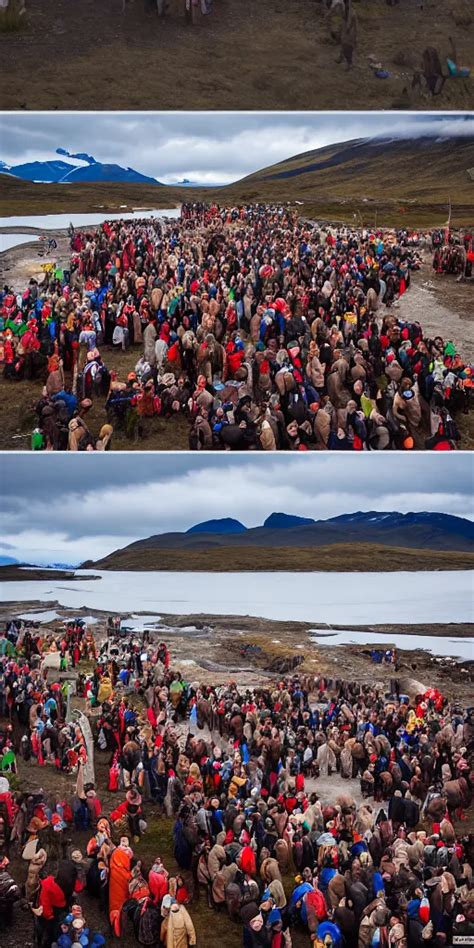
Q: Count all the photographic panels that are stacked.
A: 3